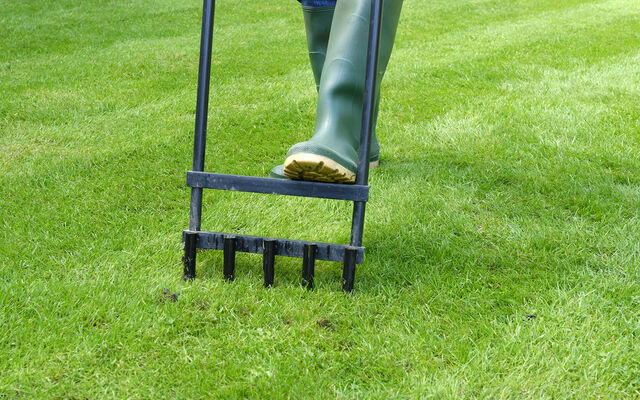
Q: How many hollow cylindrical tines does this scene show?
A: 5